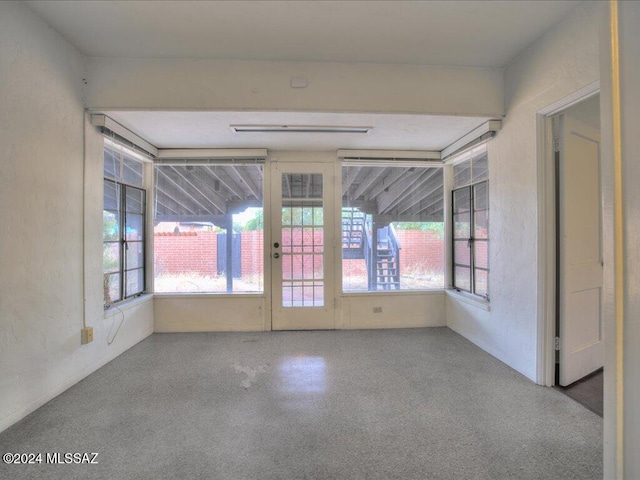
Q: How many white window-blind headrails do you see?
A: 4